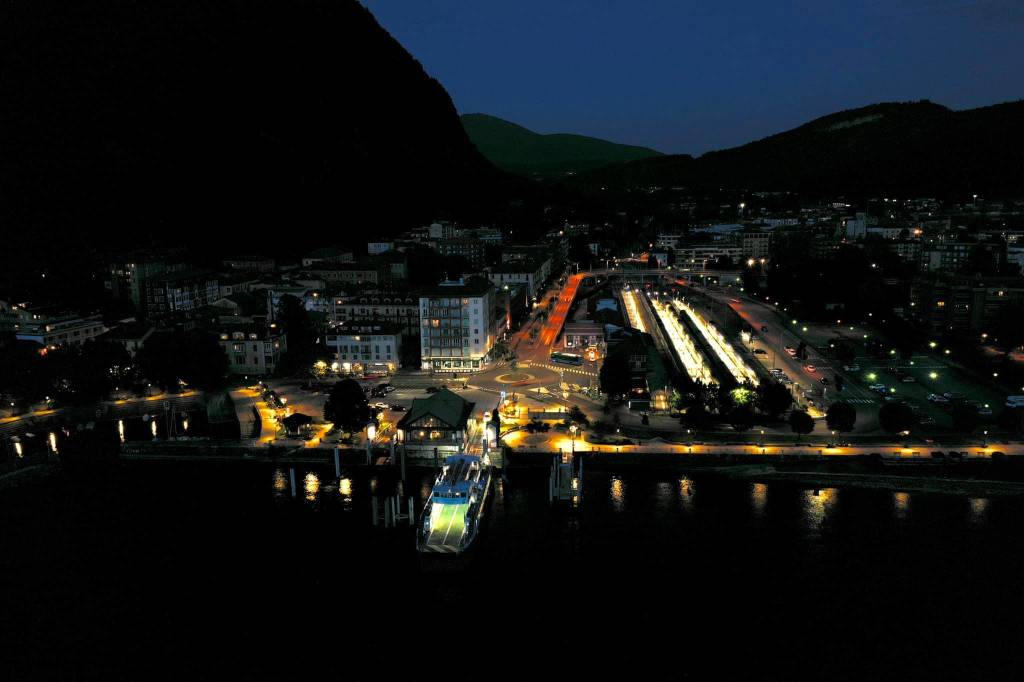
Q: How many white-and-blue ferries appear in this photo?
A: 1